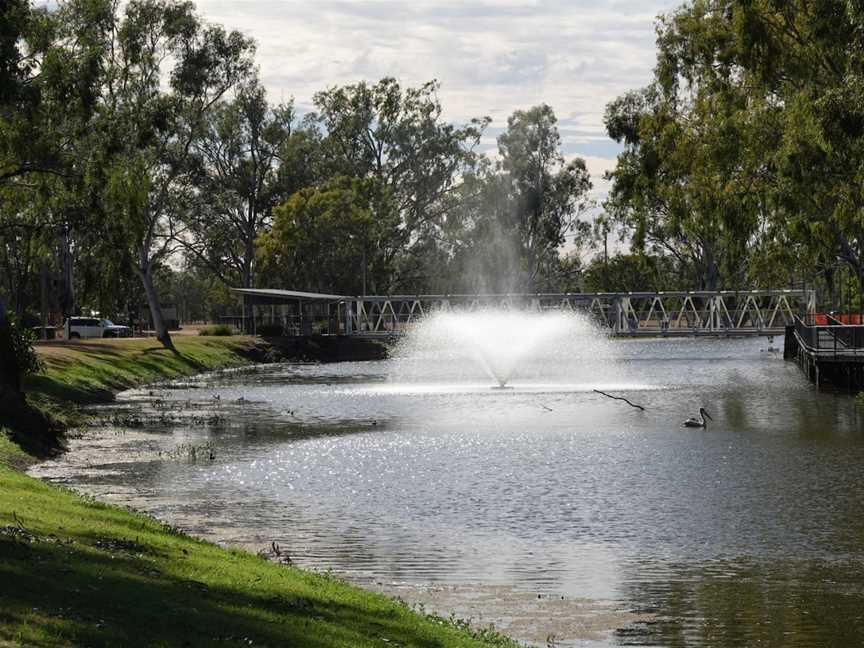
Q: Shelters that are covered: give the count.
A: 1